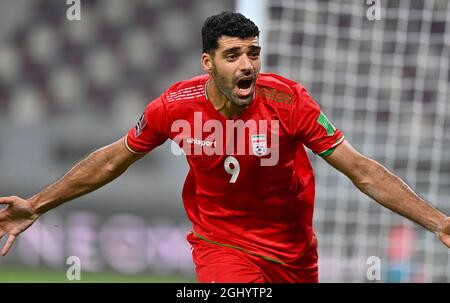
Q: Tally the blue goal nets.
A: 0